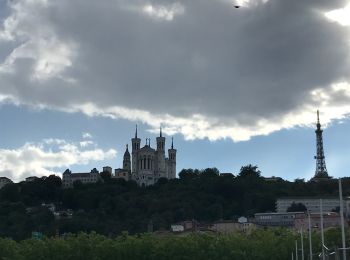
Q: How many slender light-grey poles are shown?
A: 6